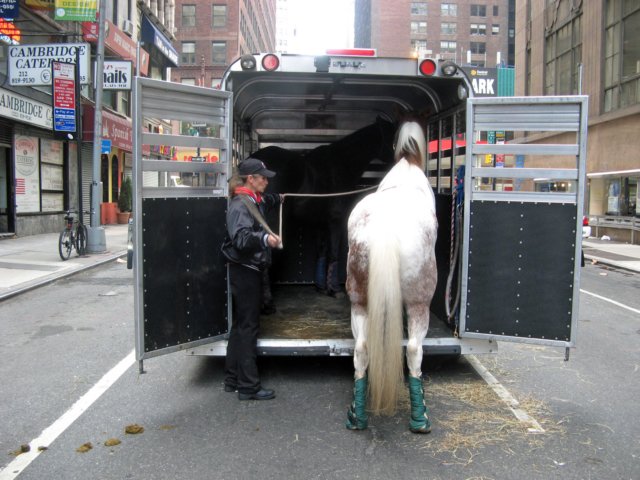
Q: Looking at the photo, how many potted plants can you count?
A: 1